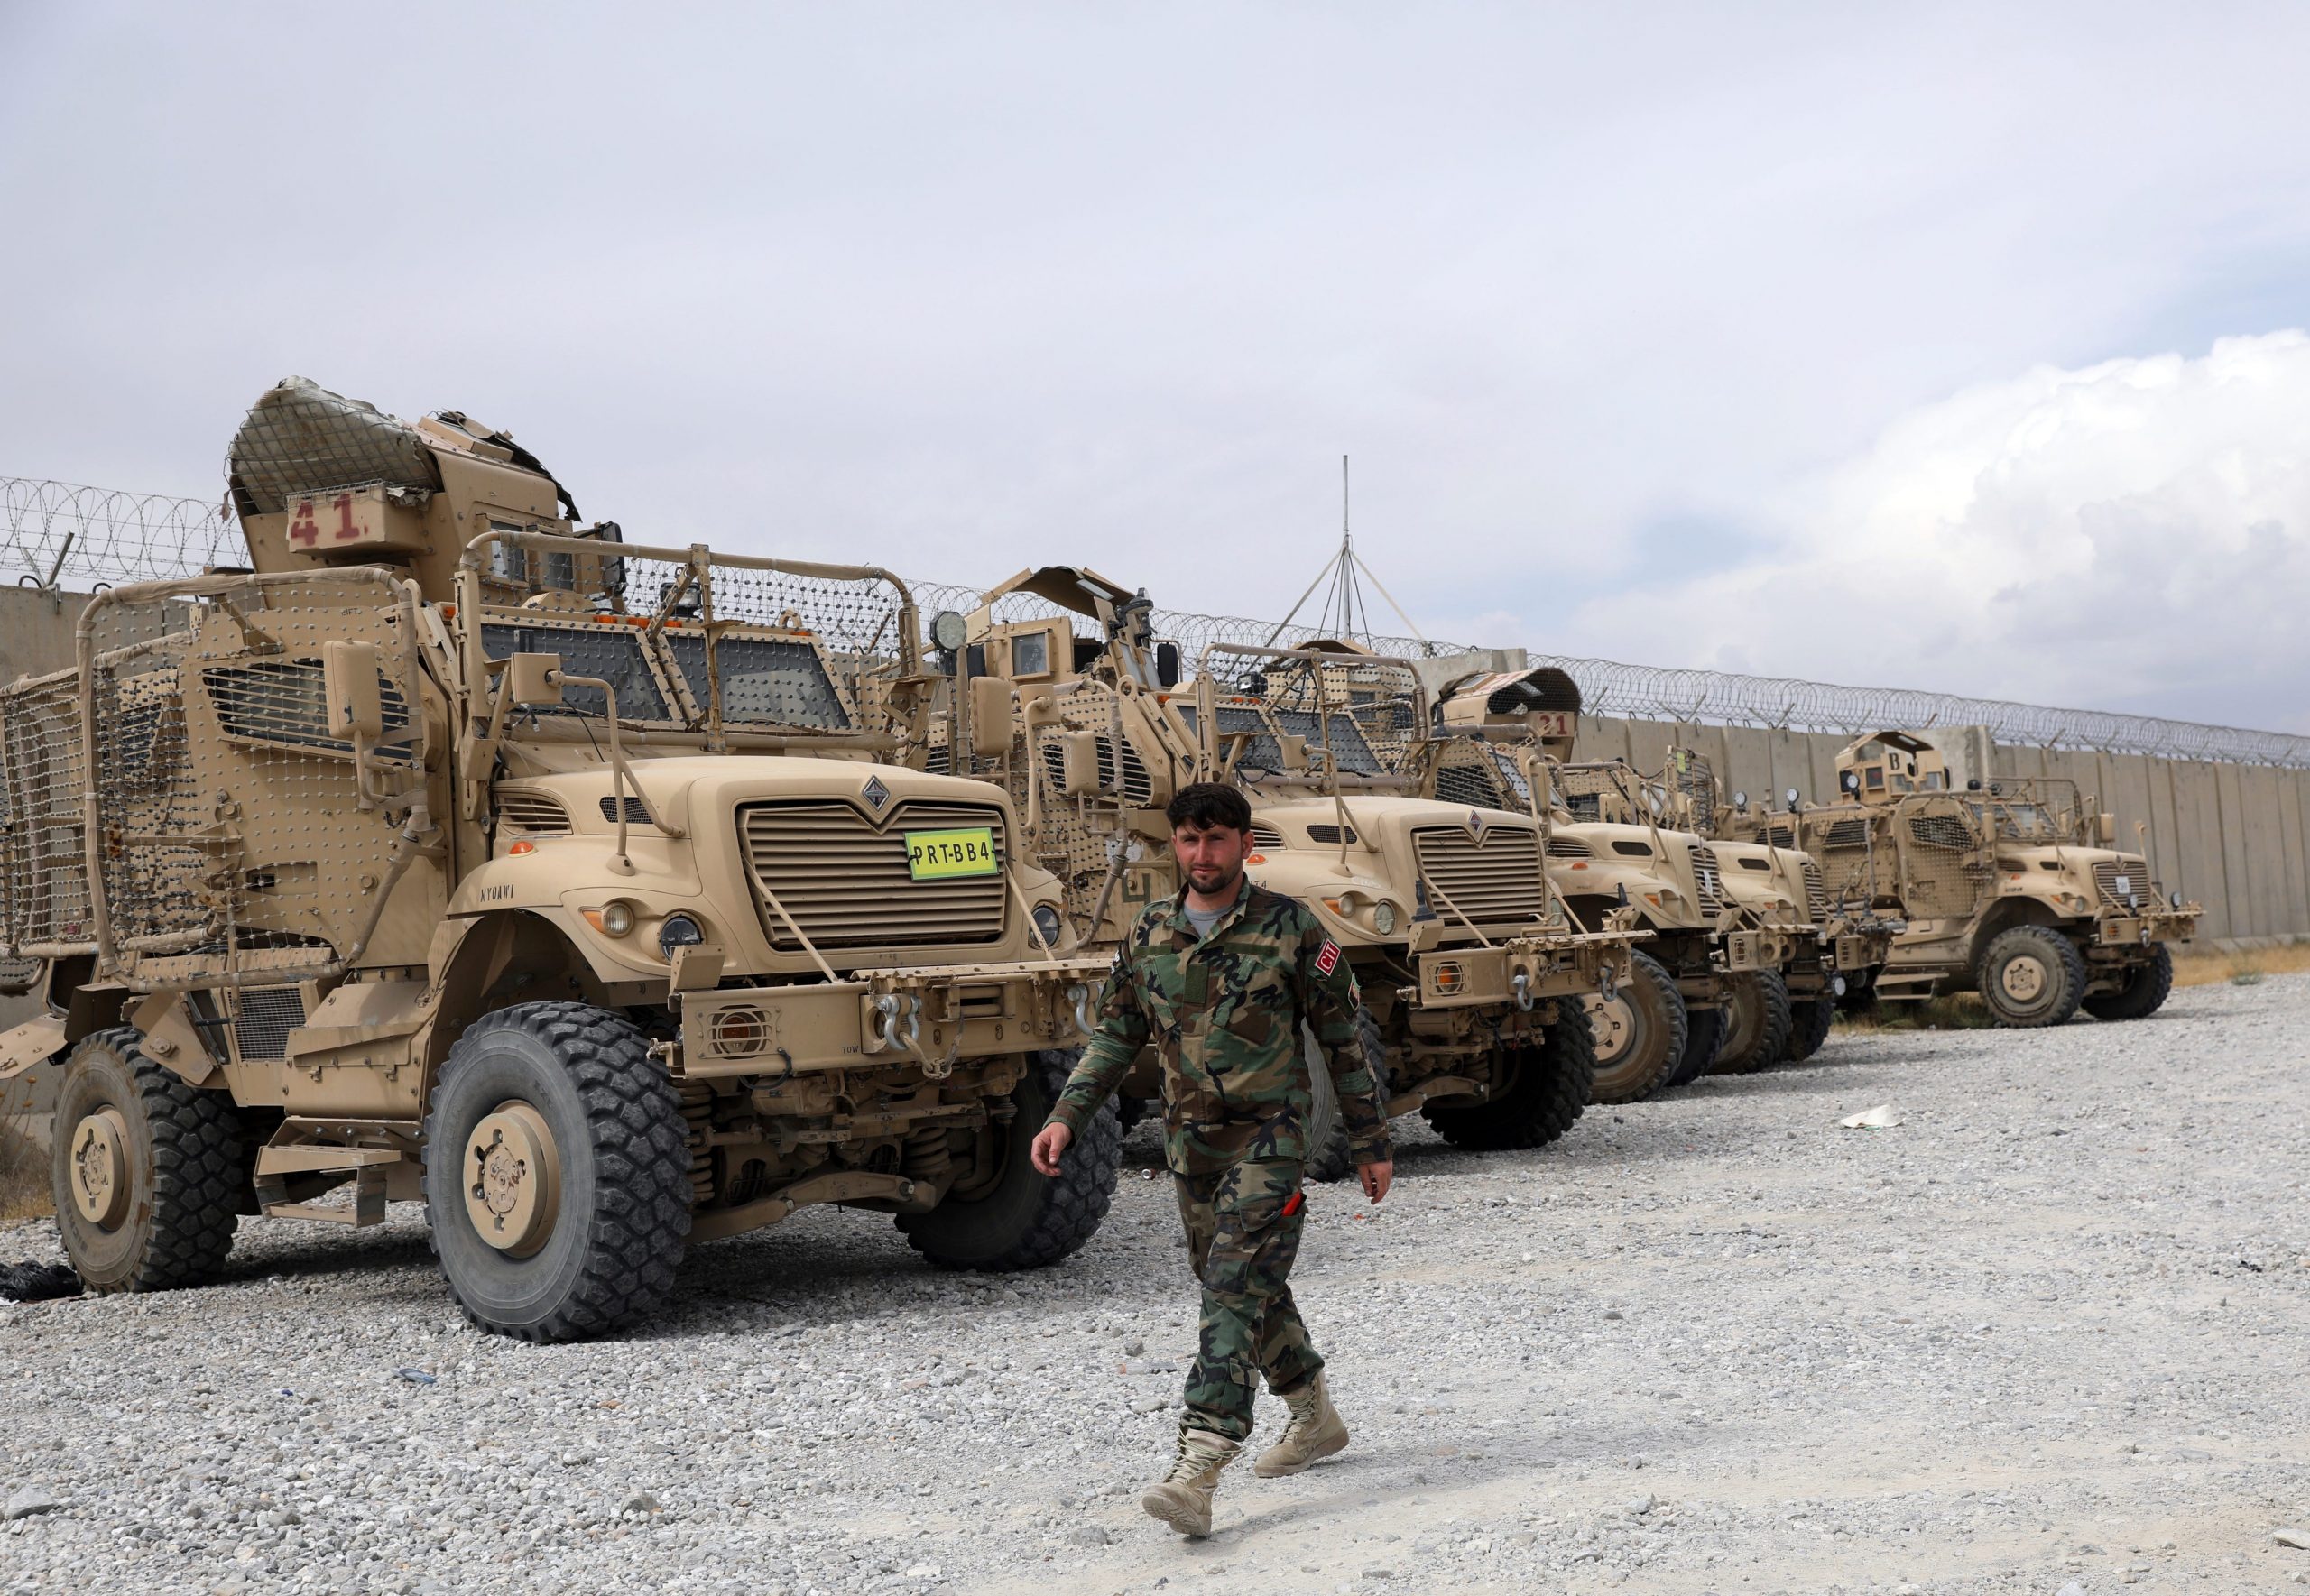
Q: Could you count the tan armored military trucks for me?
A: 5